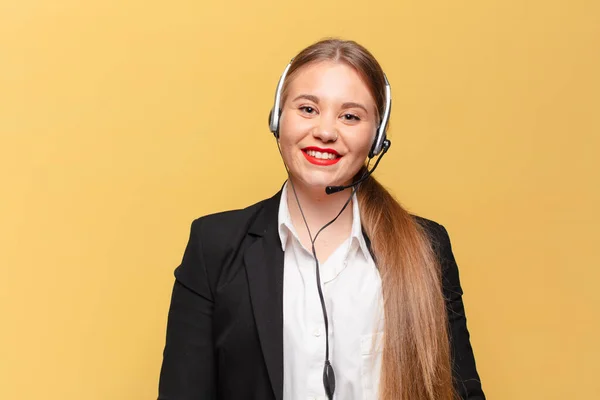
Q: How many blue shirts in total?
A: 0